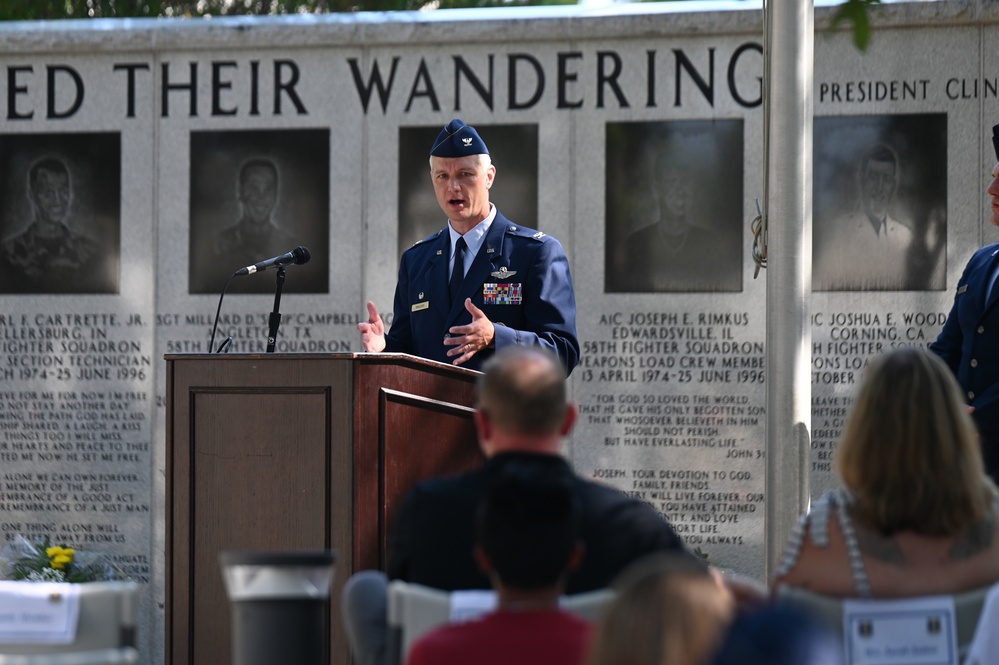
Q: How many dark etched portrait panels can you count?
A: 5